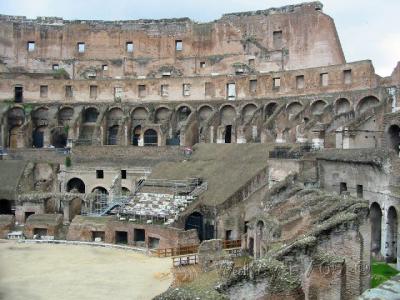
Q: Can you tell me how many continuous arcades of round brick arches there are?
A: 1